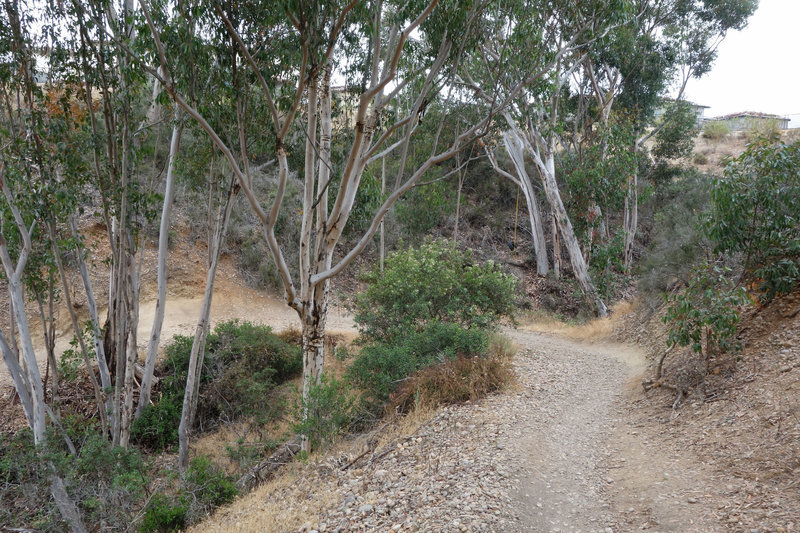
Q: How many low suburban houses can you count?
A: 2